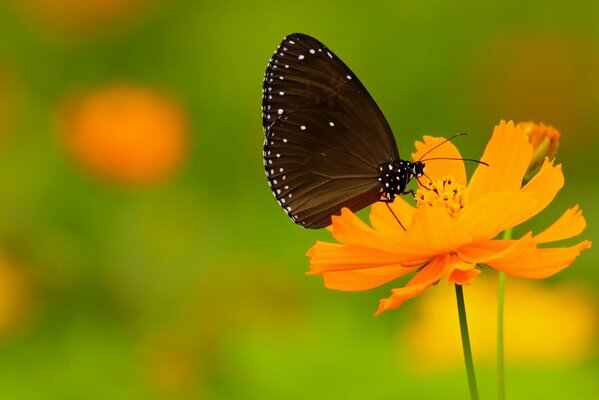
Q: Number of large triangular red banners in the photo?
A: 0